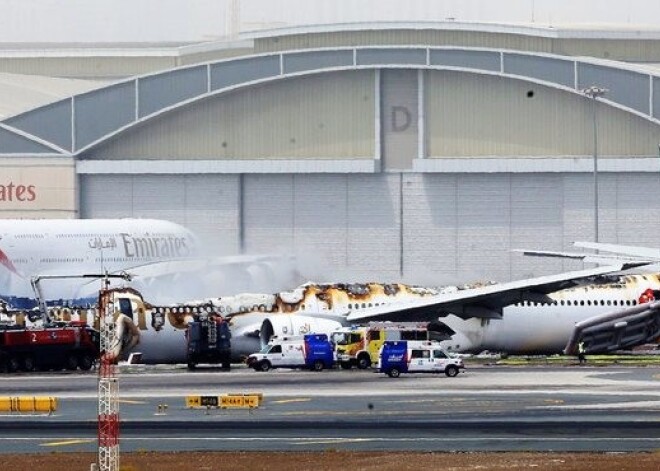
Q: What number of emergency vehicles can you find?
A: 5